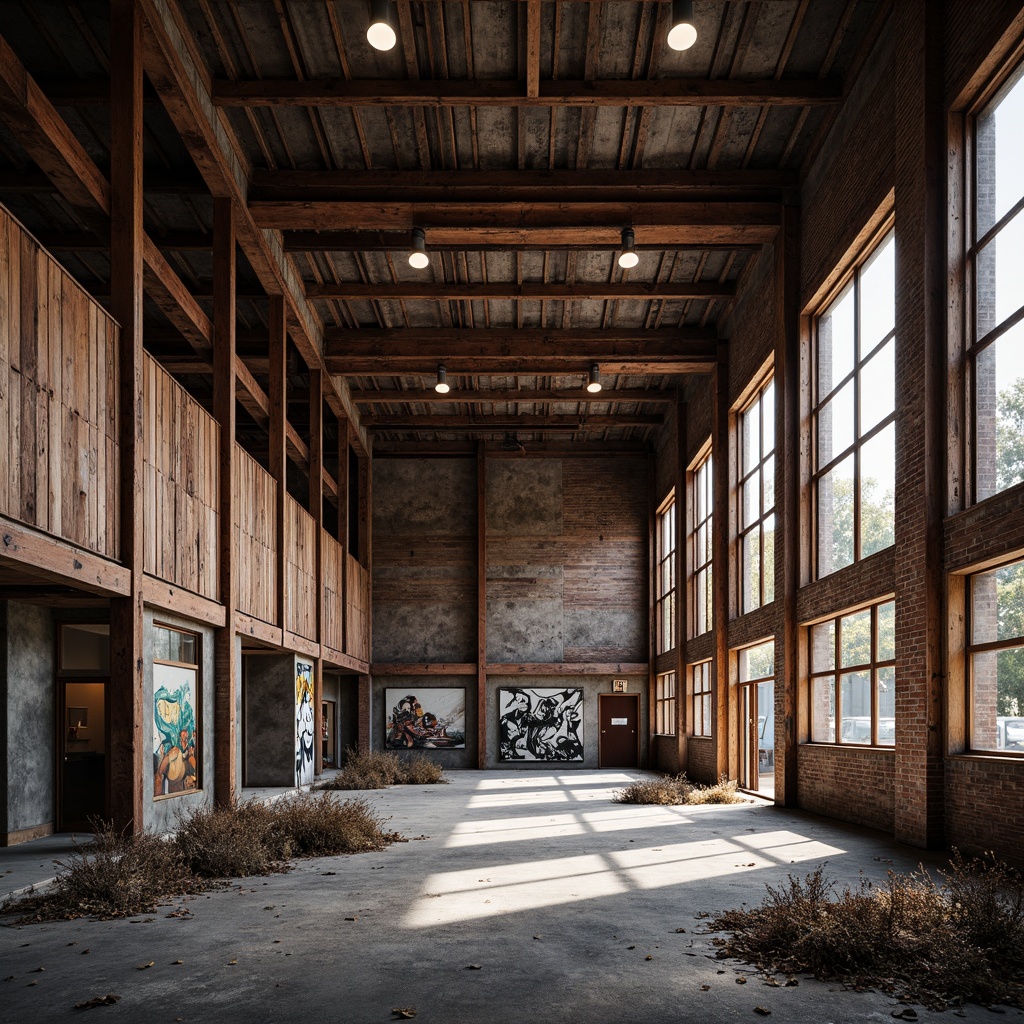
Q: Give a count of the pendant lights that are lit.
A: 6